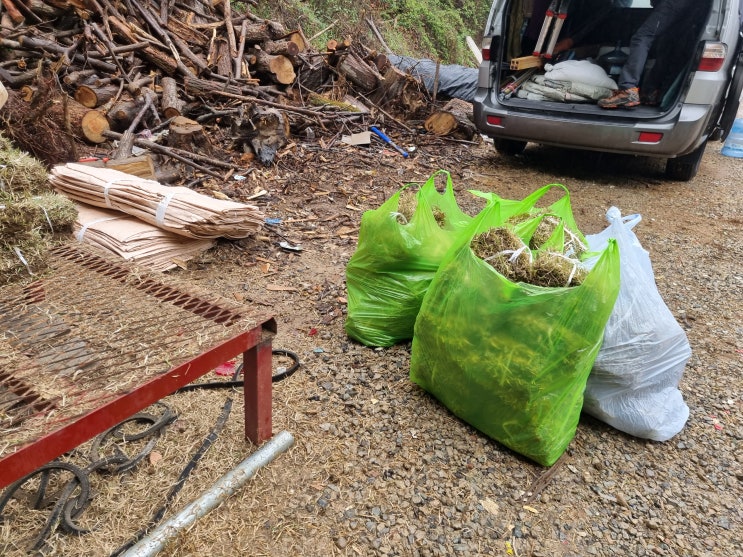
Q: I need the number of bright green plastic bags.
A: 3